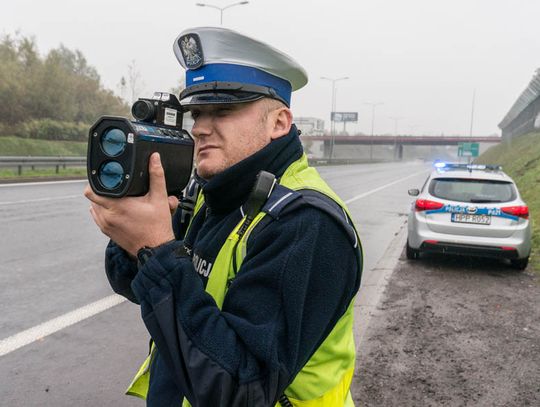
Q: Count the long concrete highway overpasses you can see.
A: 1